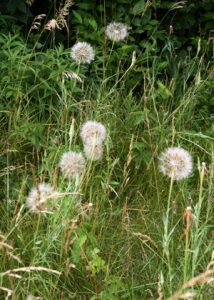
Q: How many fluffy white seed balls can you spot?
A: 7